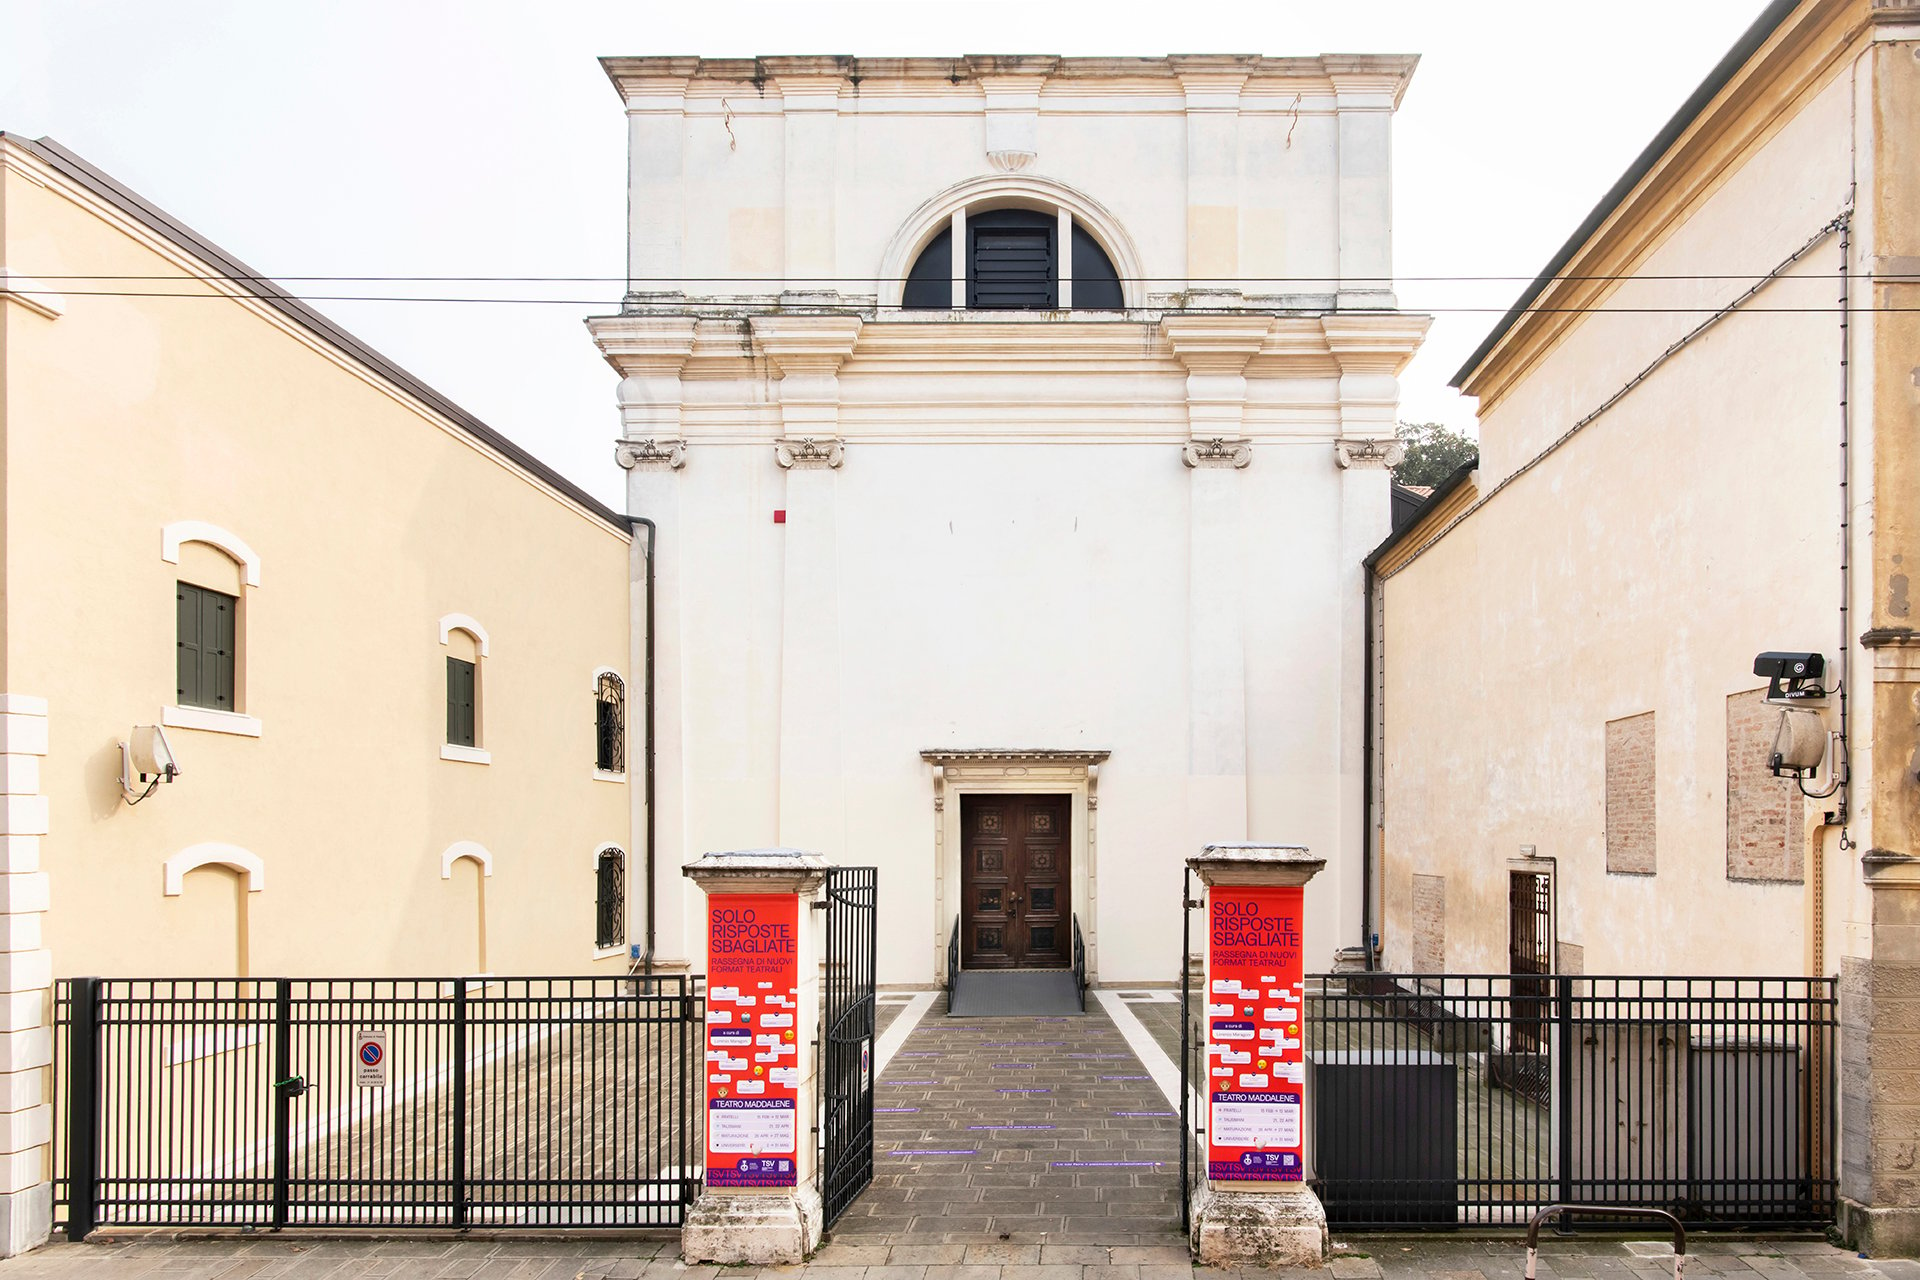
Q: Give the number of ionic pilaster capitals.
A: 4